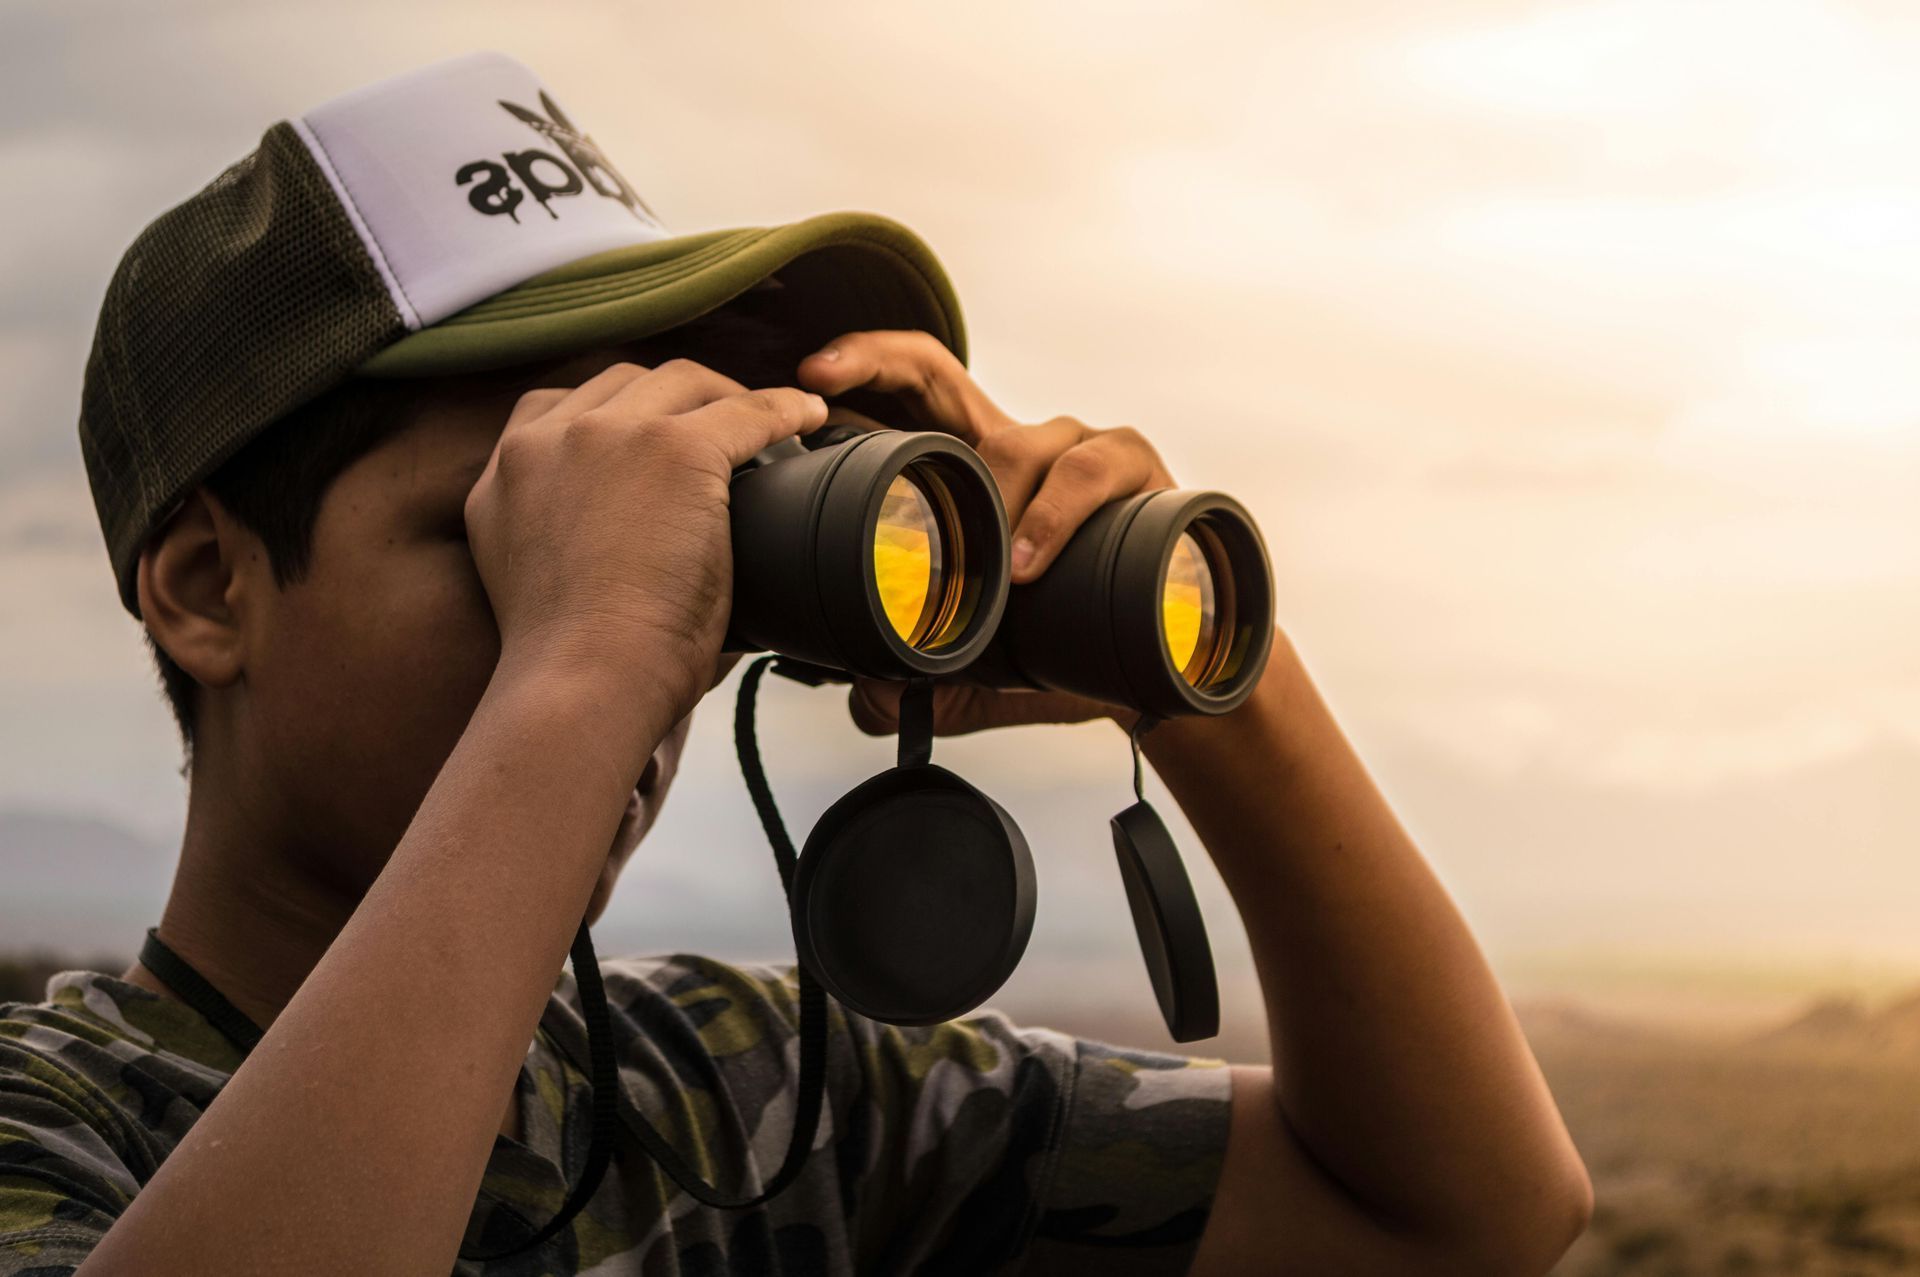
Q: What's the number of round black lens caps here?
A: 2